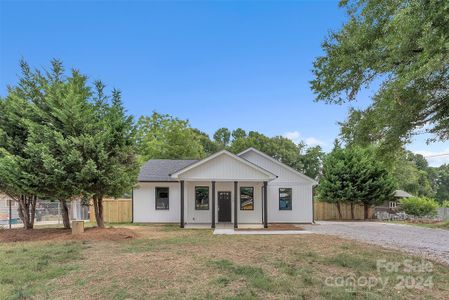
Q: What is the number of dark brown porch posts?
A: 4